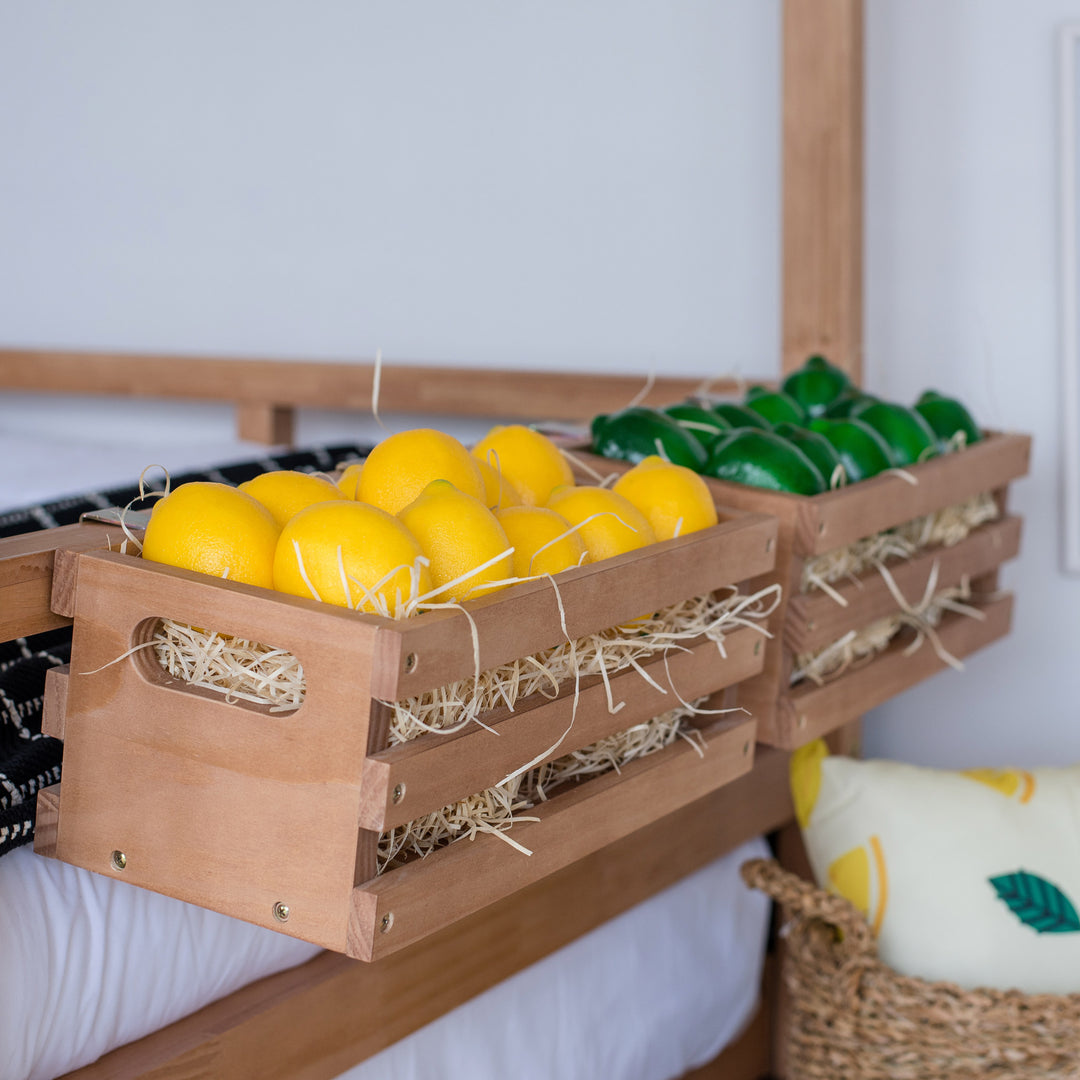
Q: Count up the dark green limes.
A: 11